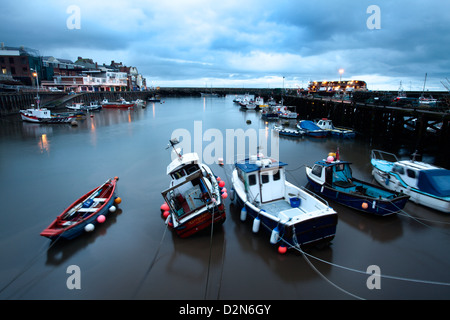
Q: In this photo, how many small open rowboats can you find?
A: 1